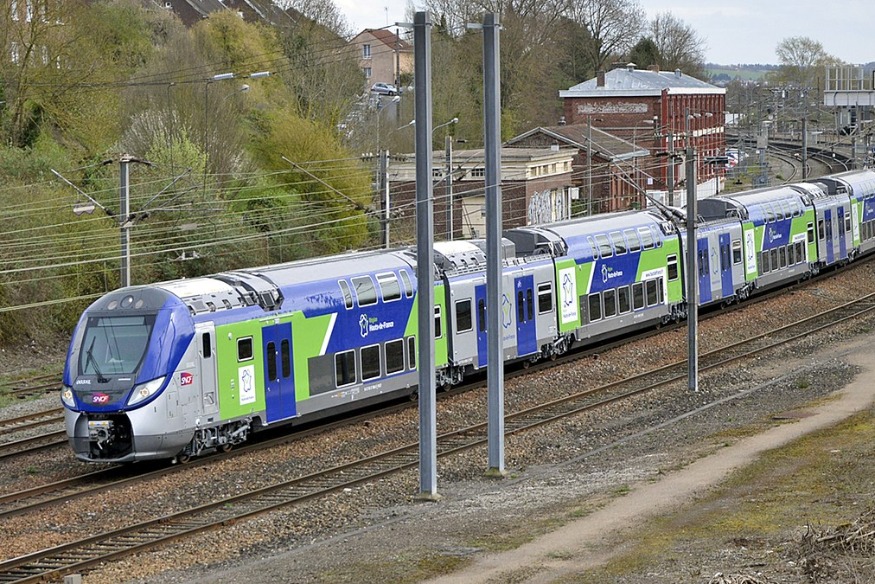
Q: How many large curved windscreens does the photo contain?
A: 1